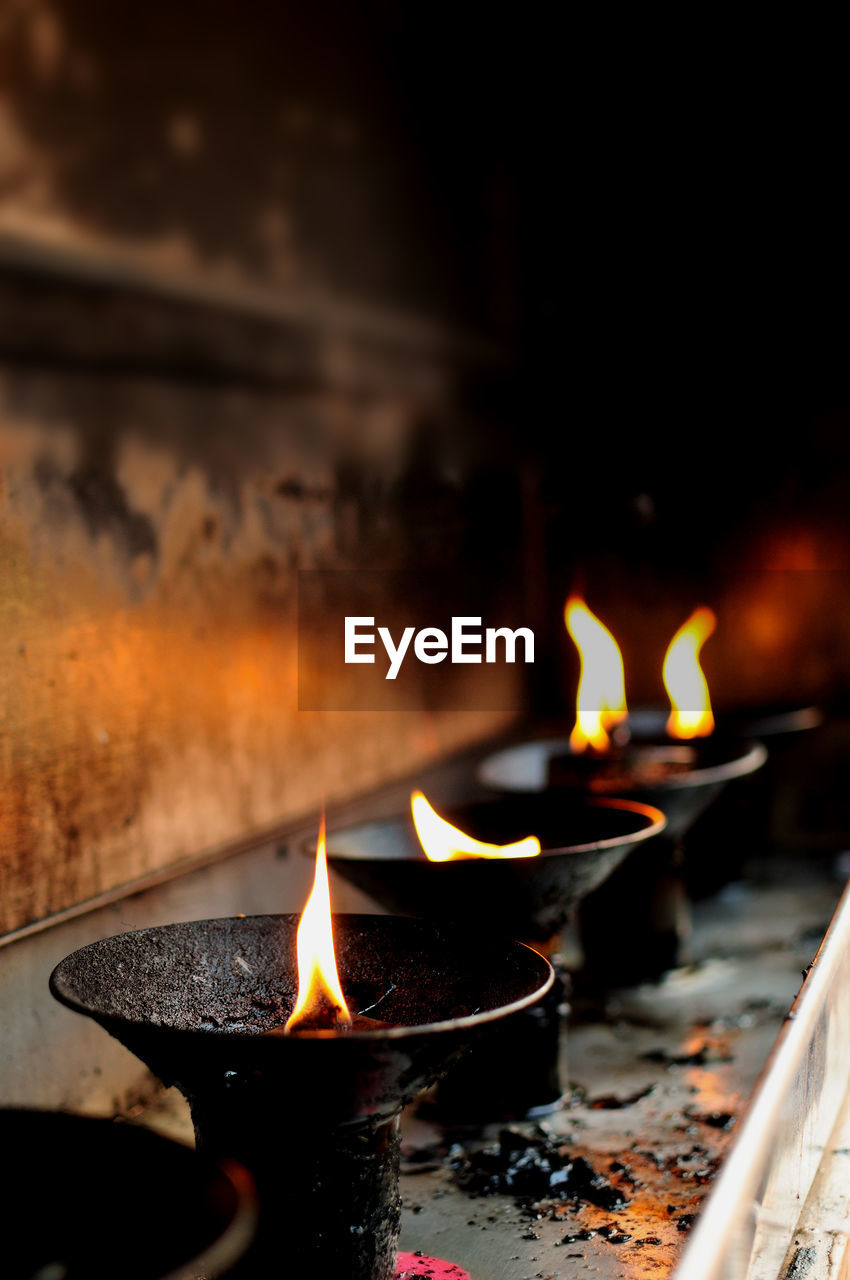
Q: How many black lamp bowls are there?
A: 5